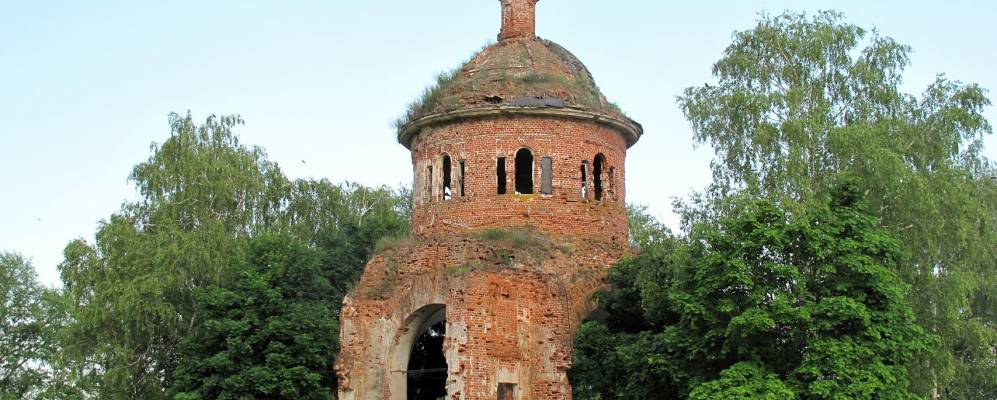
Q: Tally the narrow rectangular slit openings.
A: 6